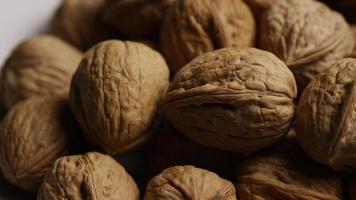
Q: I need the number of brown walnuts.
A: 12